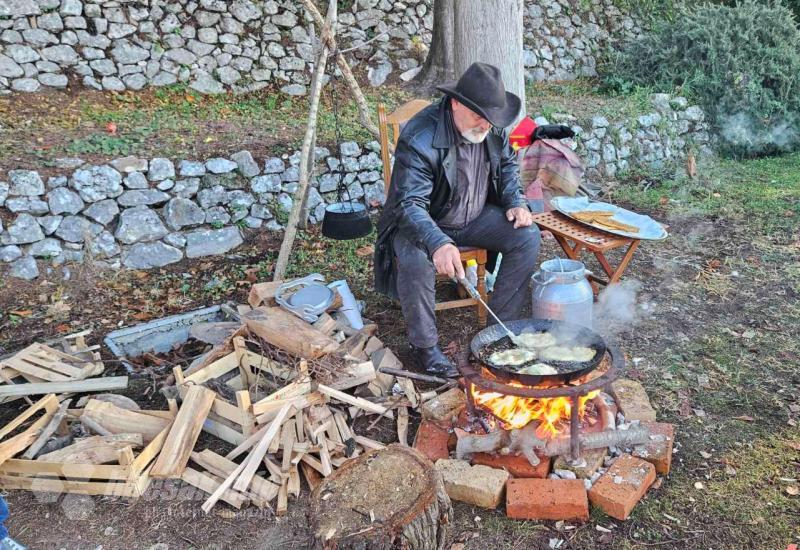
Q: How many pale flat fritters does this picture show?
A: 4